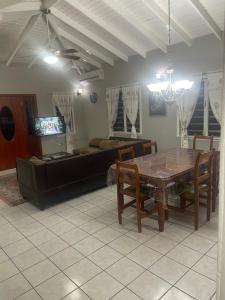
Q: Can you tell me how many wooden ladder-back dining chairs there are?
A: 6